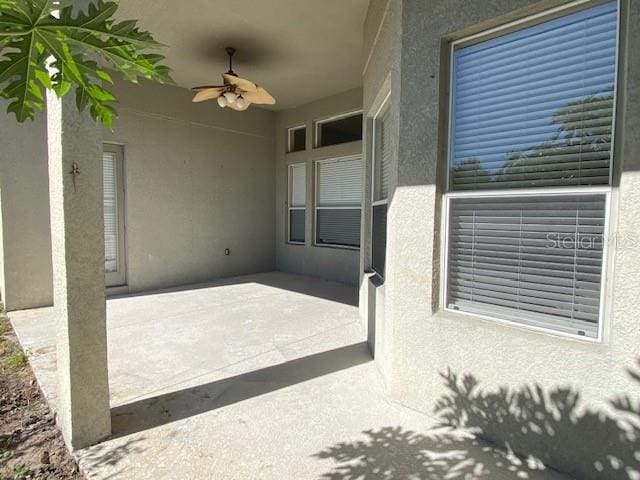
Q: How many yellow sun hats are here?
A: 0